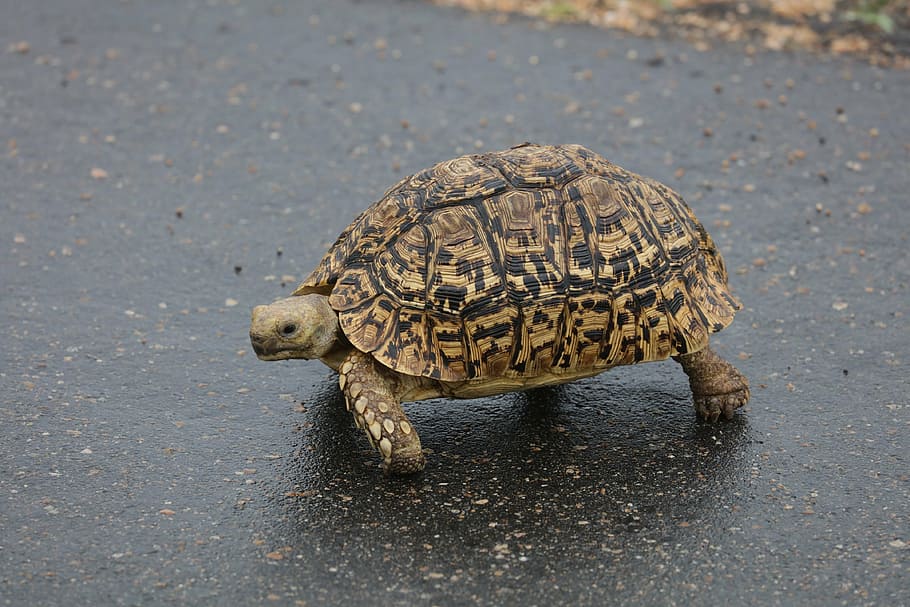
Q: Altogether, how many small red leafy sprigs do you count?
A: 0